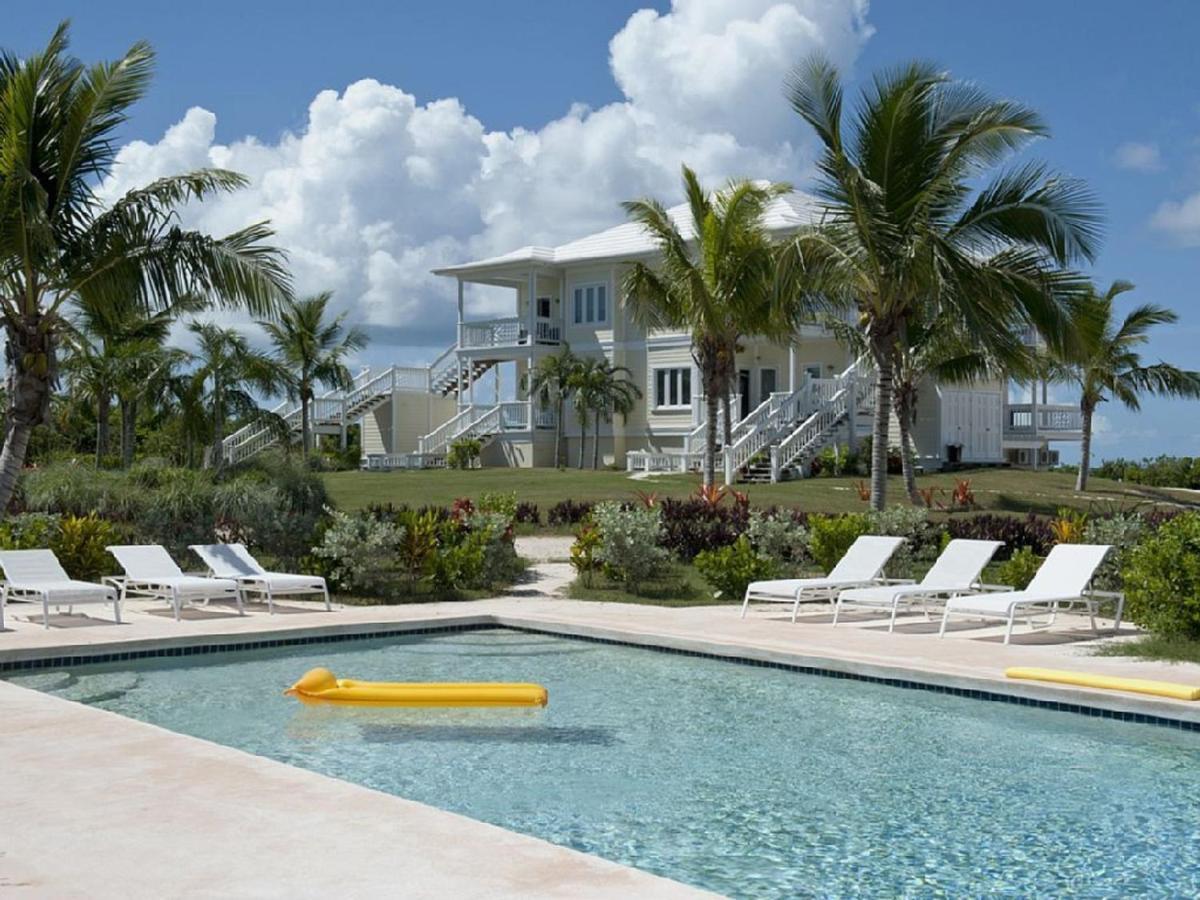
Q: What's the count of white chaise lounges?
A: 6